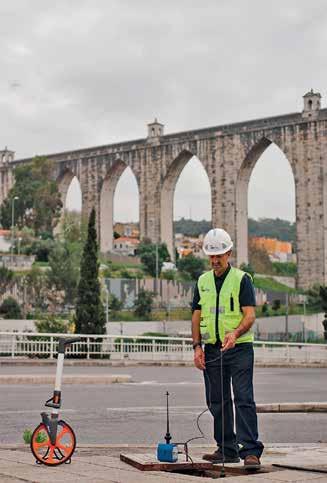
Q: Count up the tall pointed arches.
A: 4